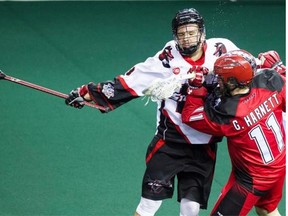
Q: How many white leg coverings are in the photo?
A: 2